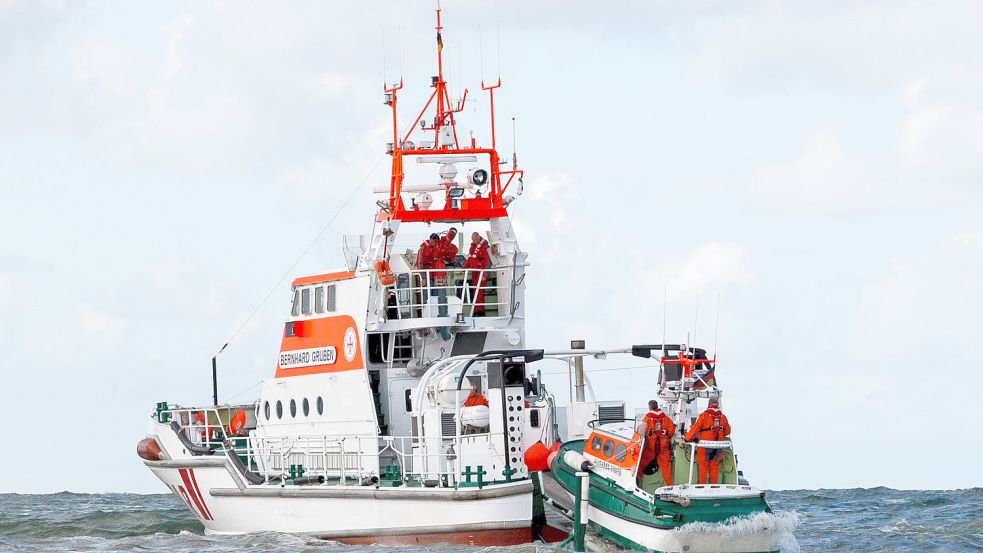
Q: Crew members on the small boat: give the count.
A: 2